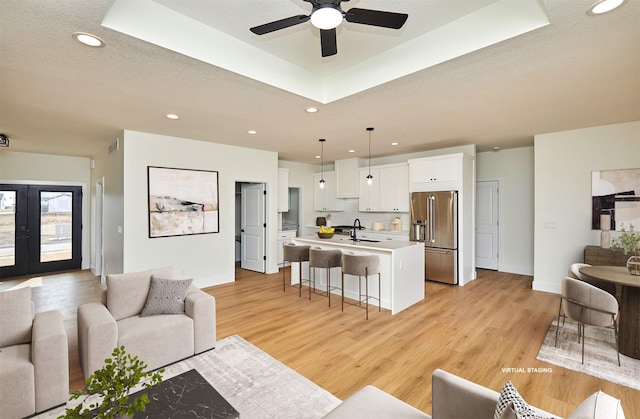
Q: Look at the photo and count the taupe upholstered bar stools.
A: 3